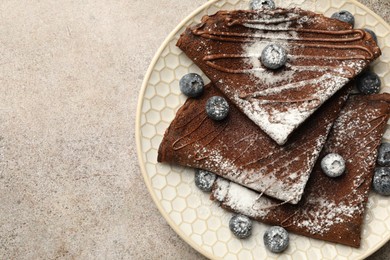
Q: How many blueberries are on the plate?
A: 13